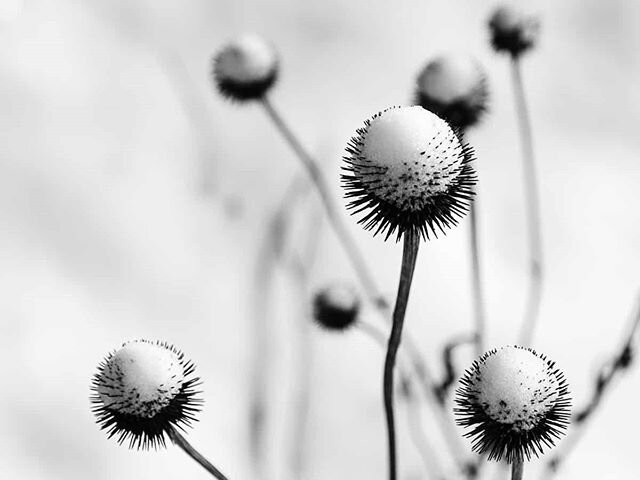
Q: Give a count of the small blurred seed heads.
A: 4